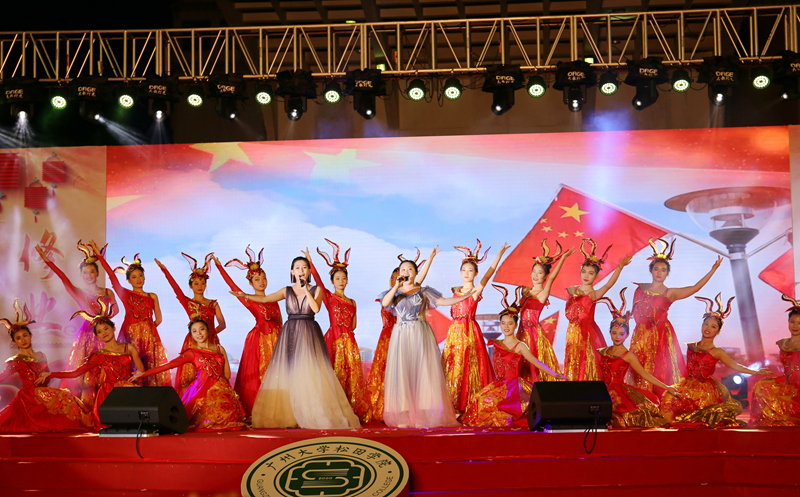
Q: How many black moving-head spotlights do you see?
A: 11